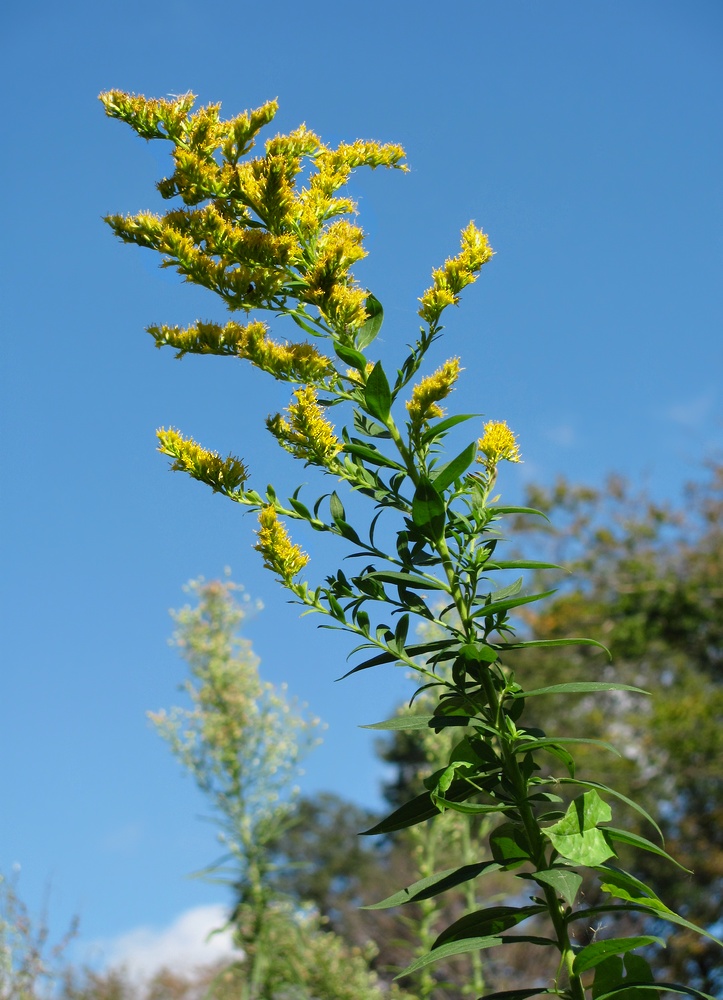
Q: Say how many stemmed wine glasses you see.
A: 0